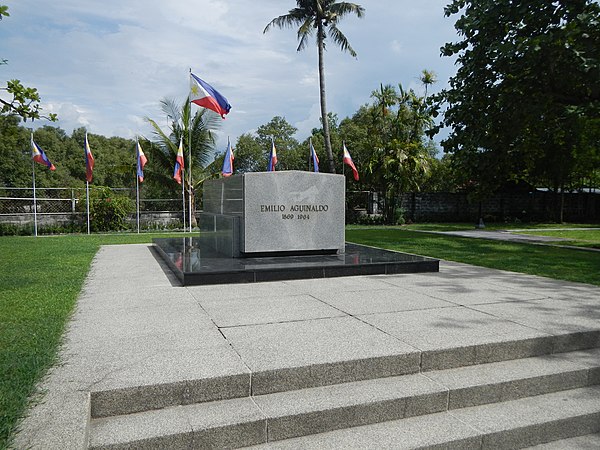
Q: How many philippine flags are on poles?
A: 9